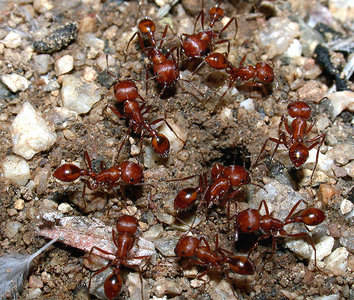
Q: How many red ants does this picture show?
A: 10